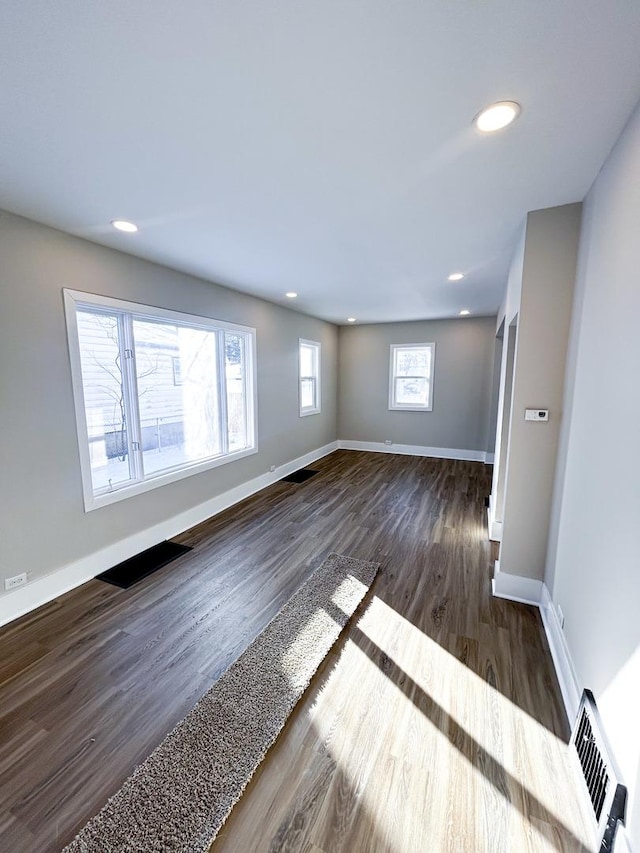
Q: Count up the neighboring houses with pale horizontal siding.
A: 1